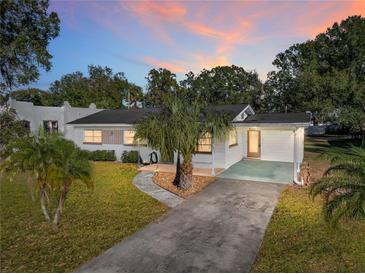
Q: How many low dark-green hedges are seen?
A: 2